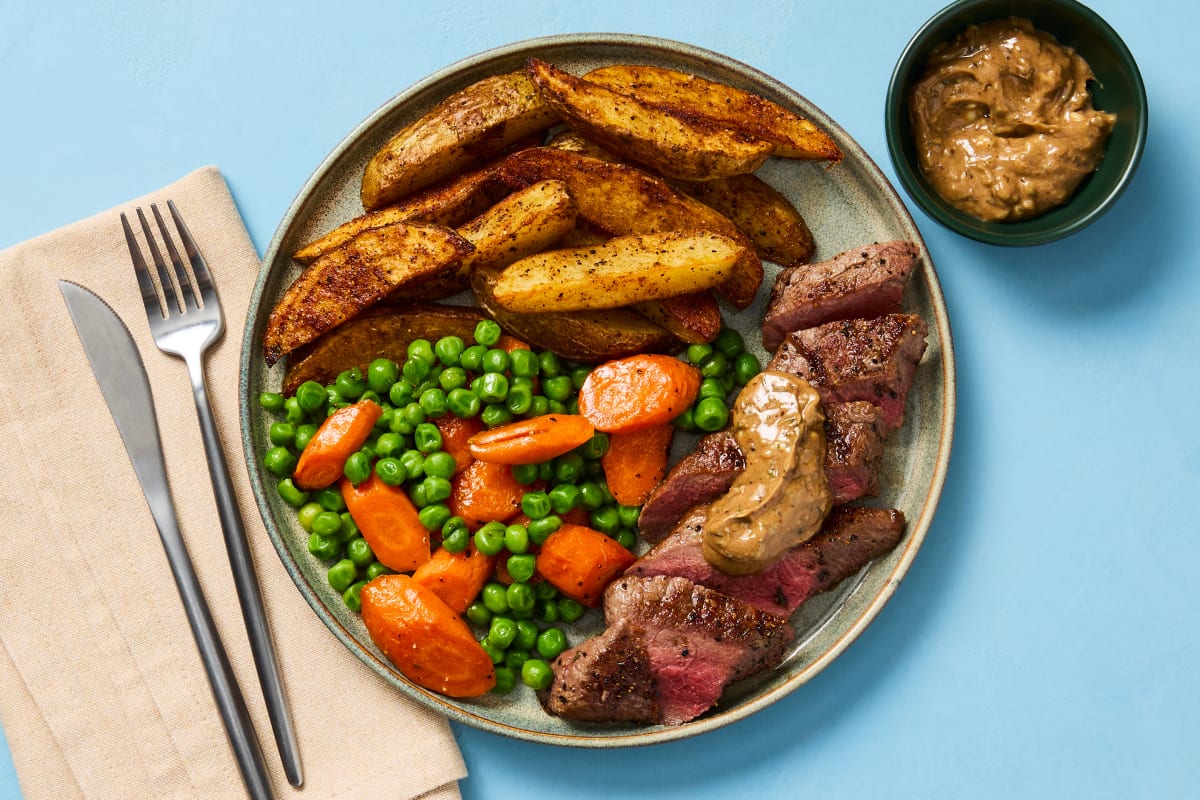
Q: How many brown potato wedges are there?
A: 12